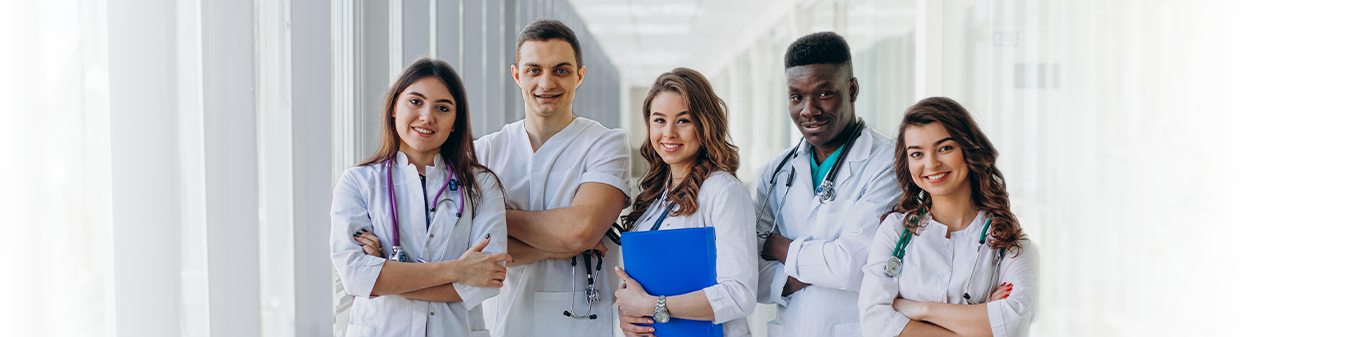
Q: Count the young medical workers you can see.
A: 5